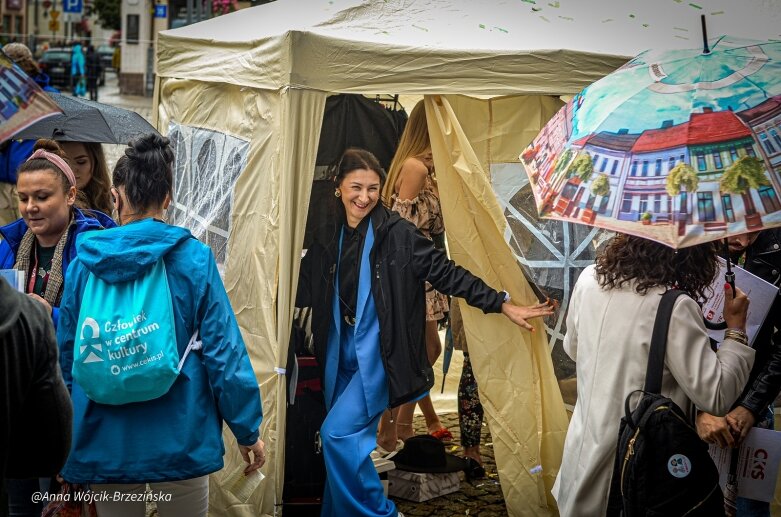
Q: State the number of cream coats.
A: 1